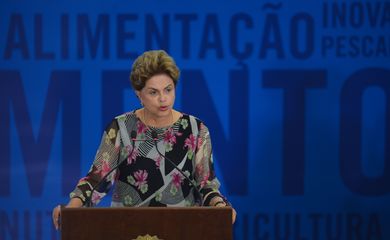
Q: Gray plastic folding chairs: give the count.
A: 0